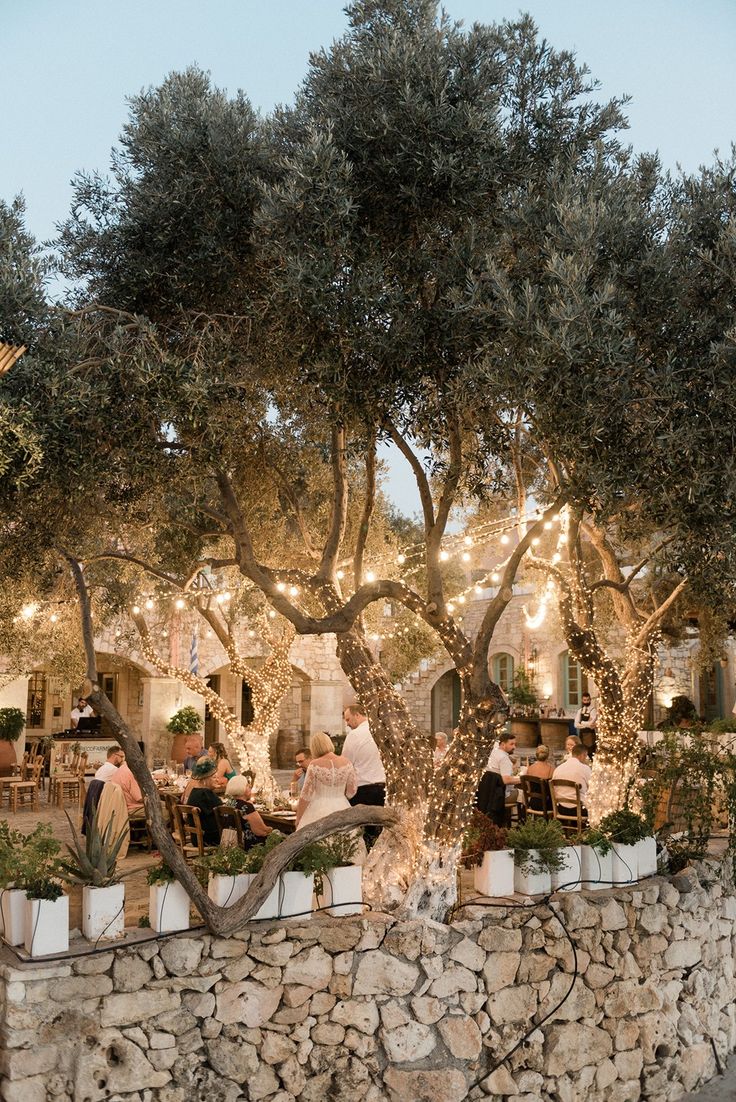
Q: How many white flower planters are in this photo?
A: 14